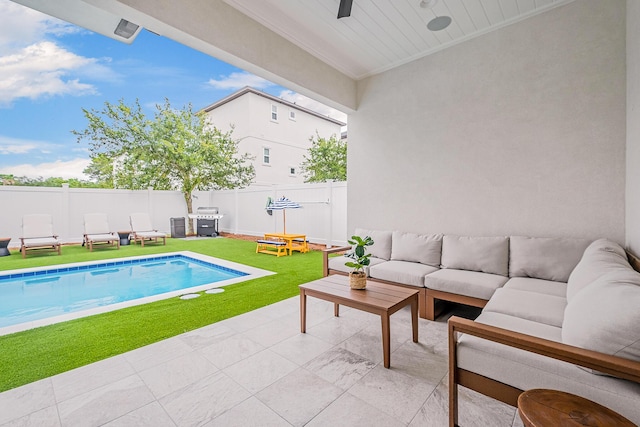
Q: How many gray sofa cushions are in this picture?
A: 12